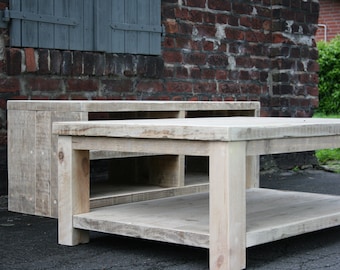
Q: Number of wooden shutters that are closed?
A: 2